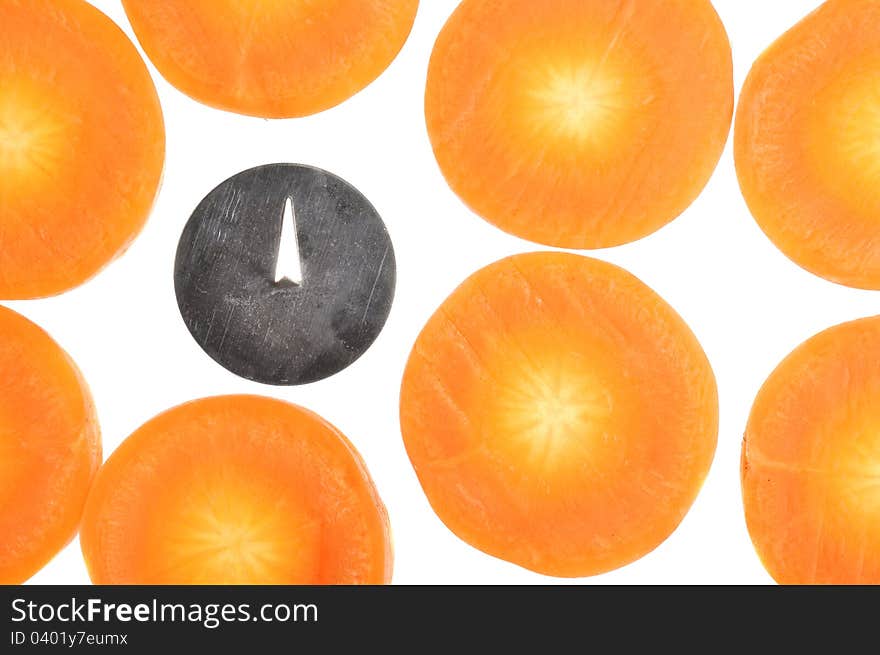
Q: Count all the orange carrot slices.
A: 8